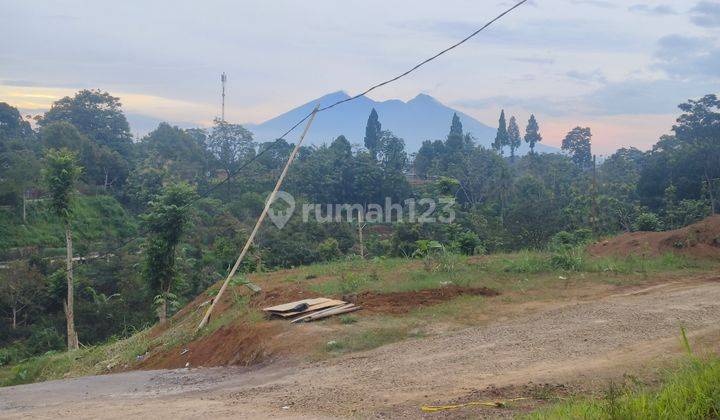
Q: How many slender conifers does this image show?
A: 5